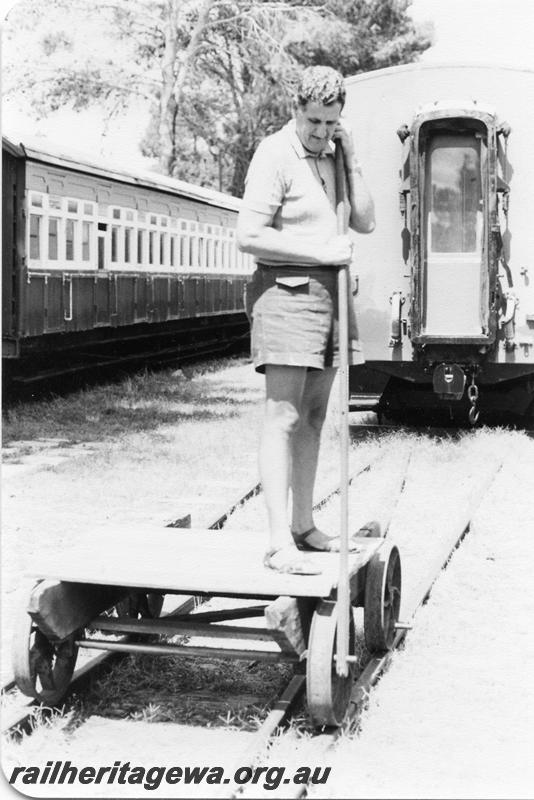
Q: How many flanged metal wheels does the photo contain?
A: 4